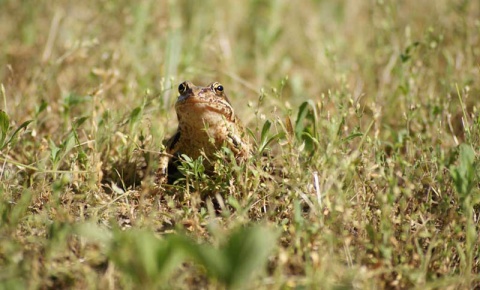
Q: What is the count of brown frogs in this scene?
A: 1